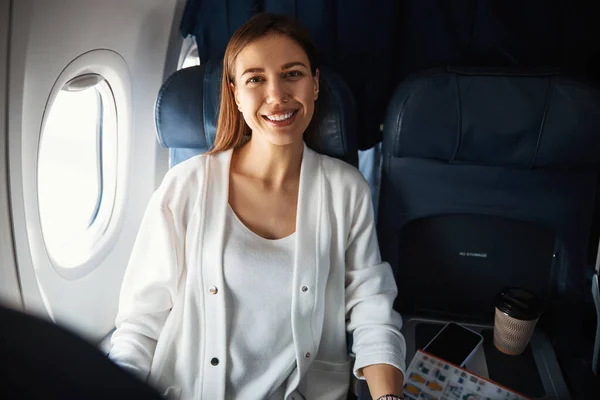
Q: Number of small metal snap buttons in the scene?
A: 4